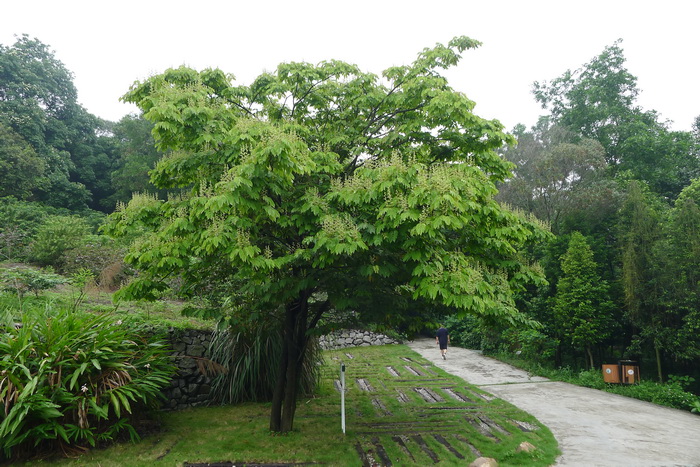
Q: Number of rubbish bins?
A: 2